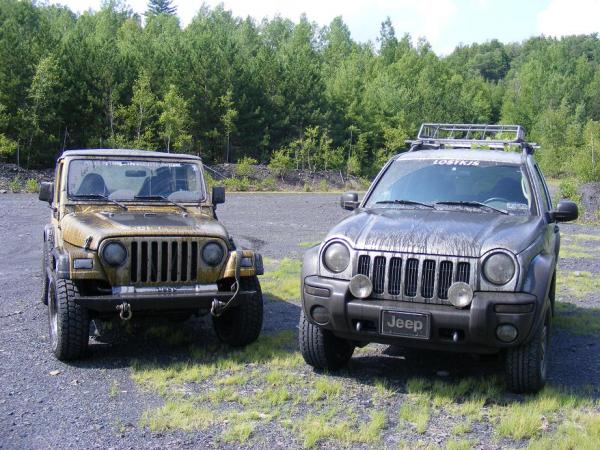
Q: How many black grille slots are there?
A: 14